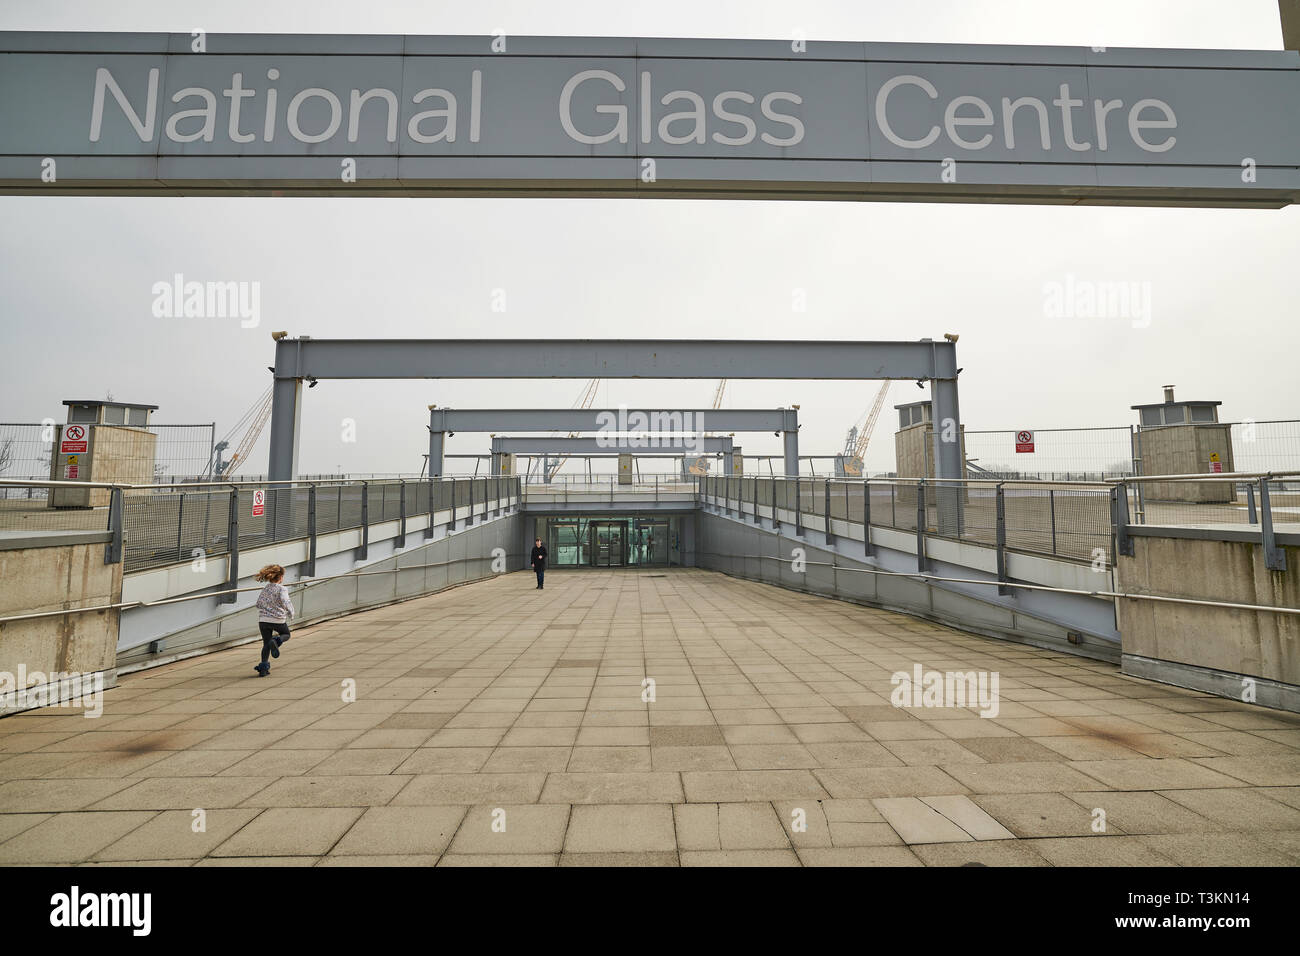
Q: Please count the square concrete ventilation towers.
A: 3